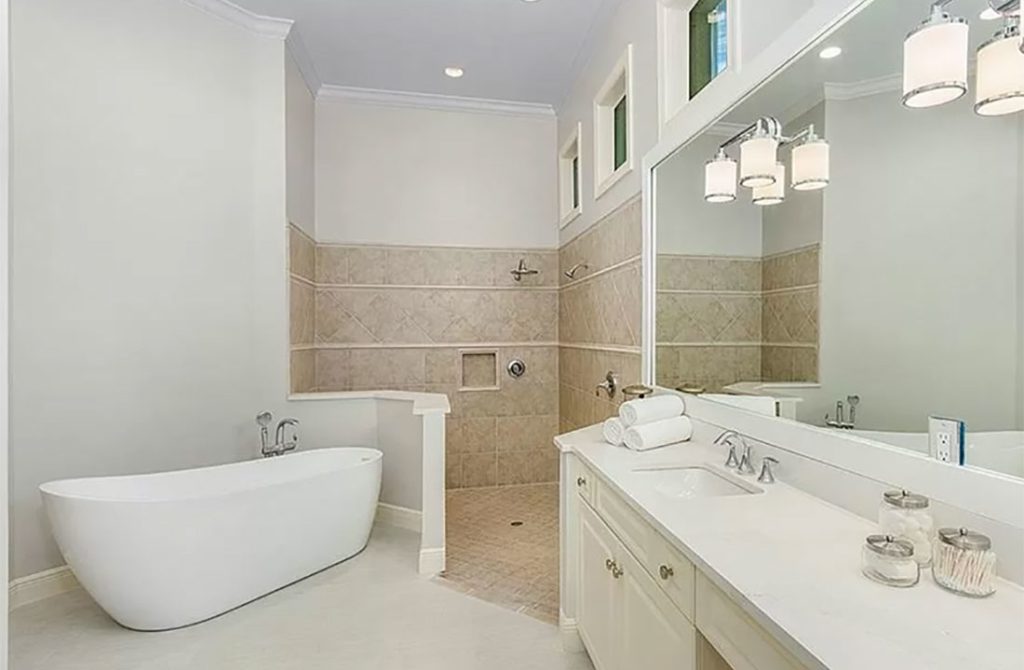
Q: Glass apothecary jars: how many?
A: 3